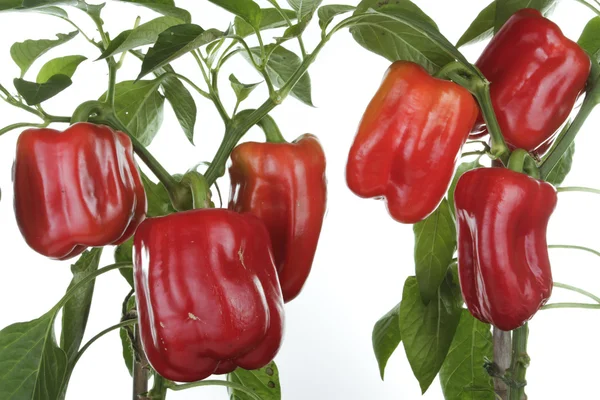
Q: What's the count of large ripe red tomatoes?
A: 0